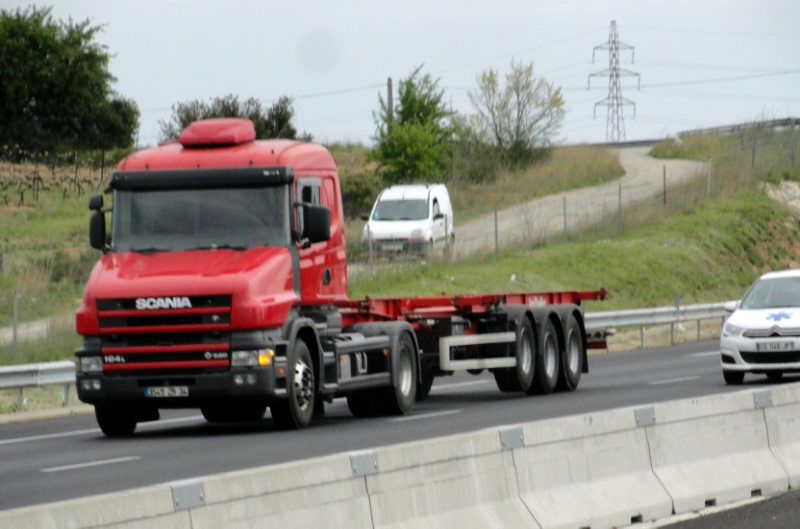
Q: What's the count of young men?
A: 0